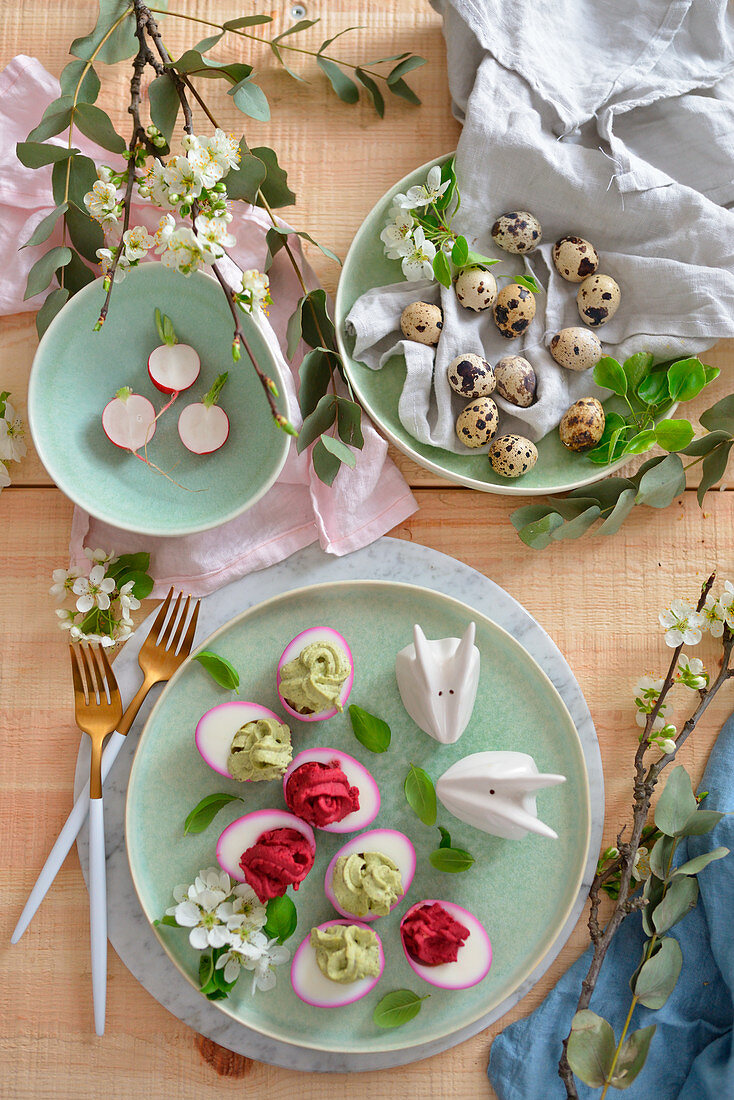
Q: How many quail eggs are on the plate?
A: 12